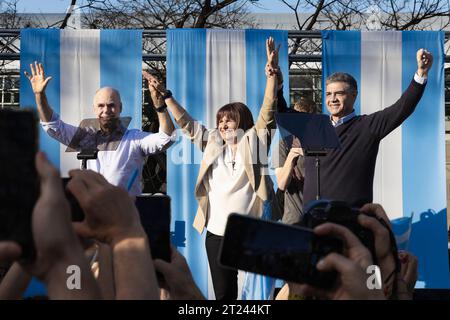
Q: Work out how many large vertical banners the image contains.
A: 3